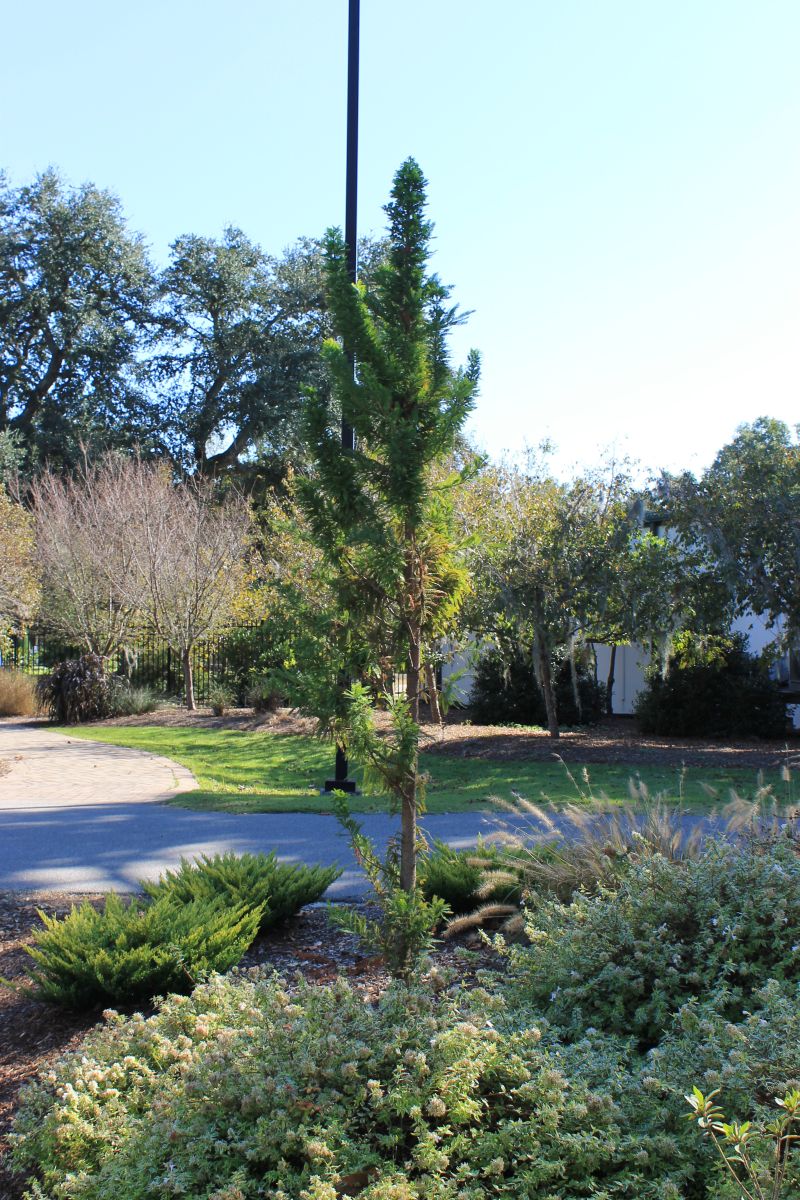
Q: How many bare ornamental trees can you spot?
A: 2